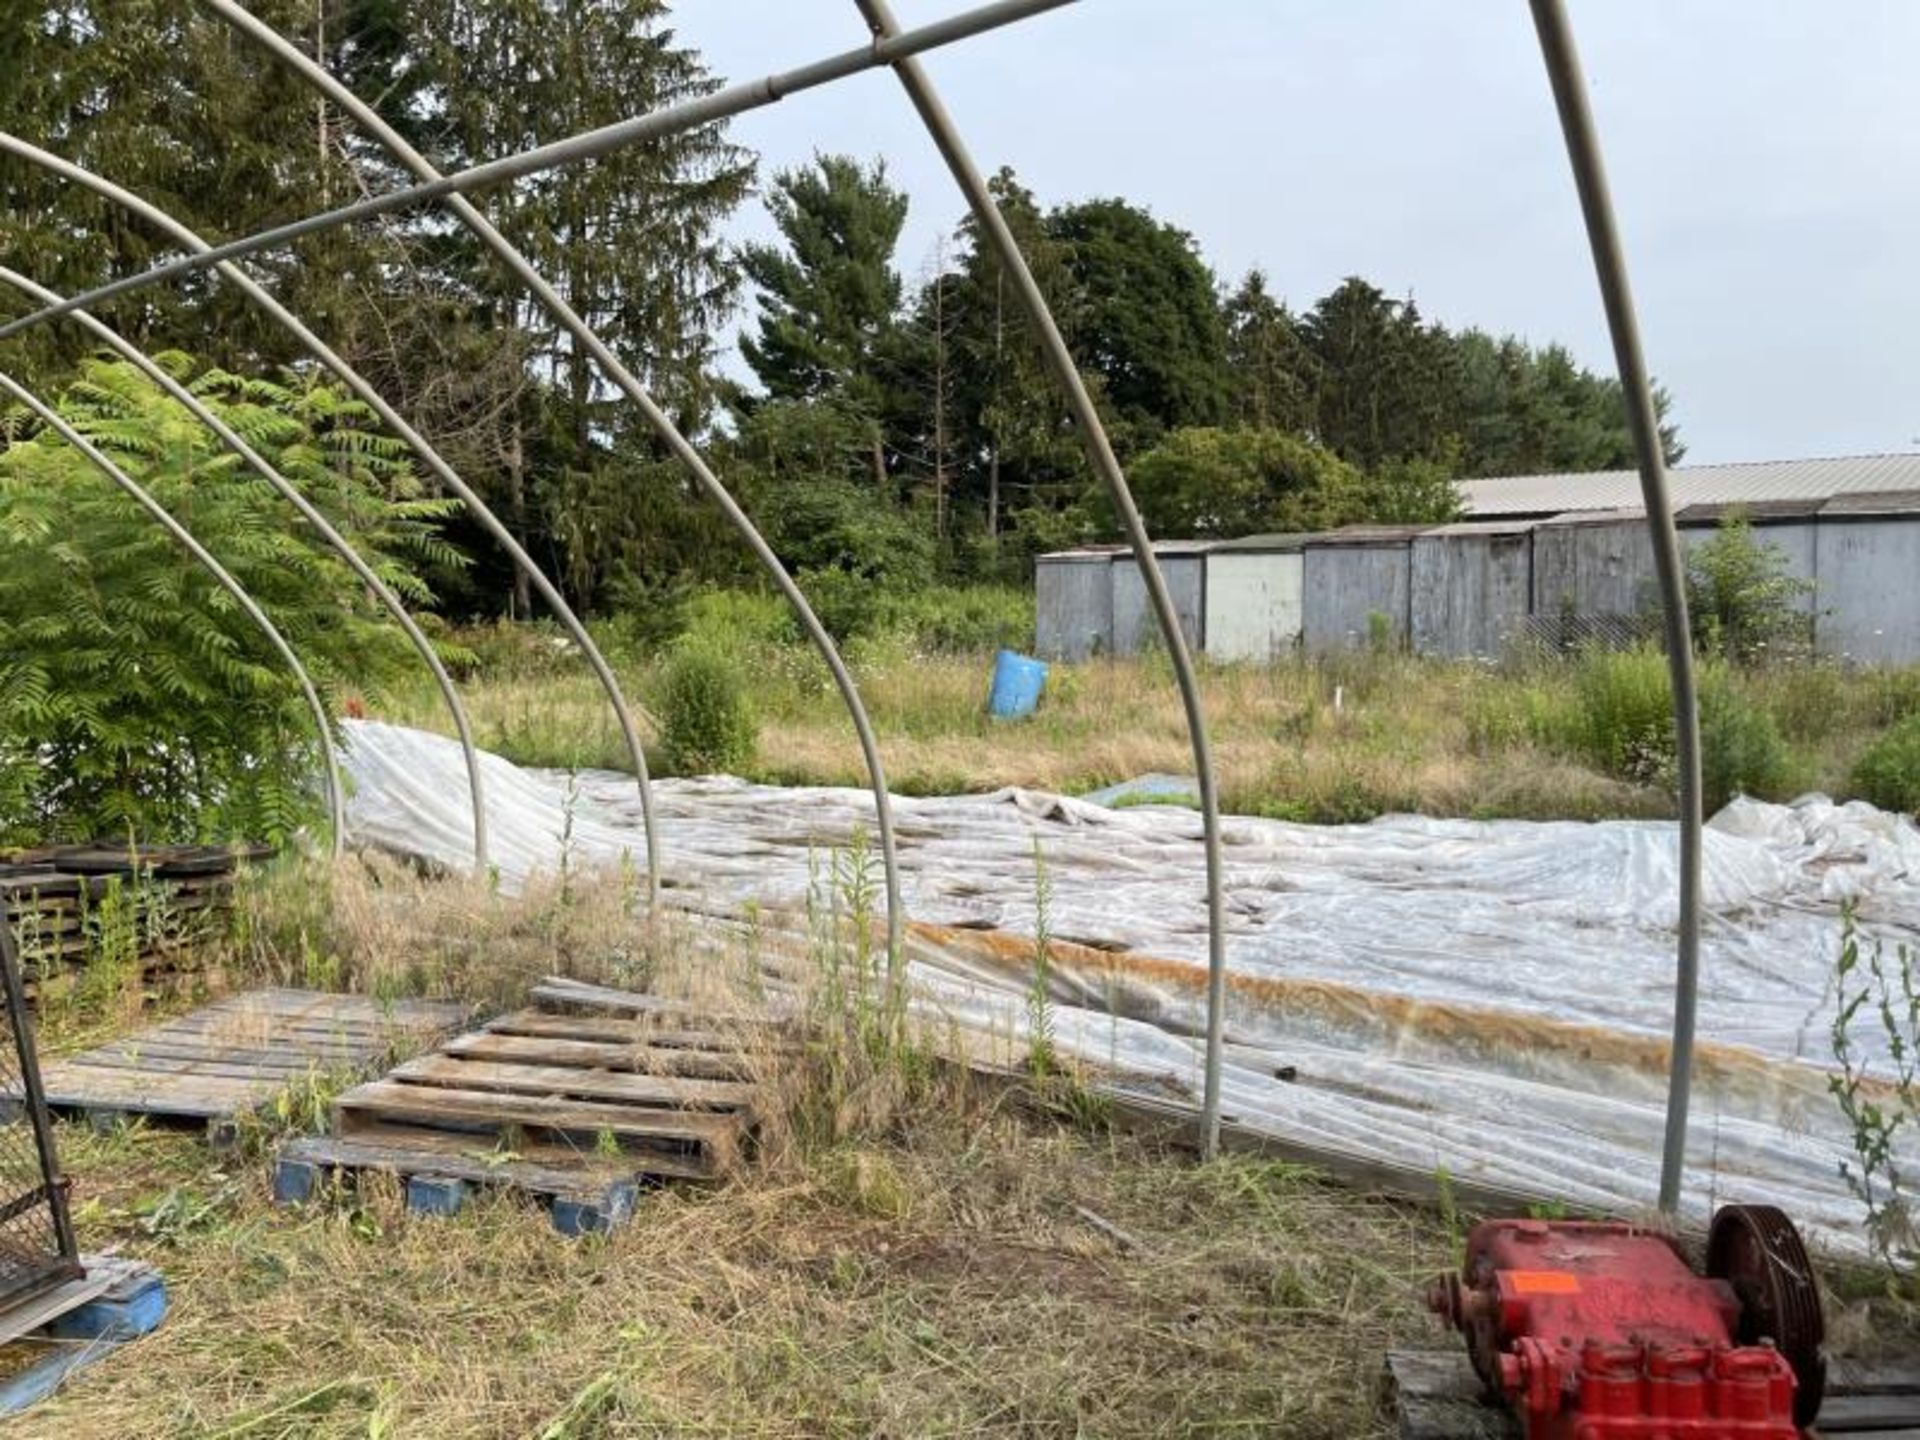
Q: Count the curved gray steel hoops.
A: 6